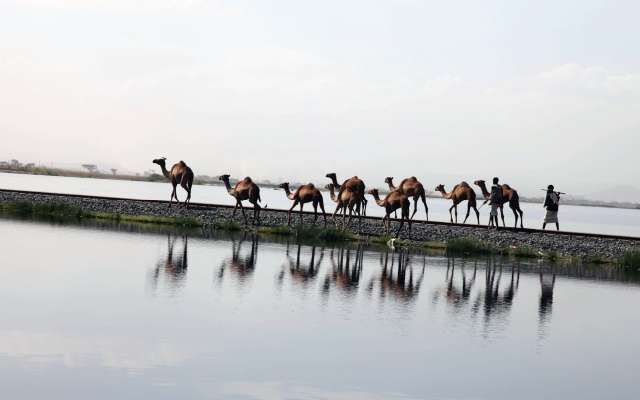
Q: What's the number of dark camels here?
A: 9